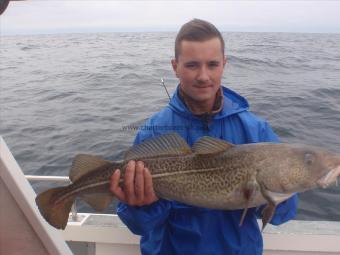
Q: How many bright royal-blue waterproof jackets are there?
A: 1